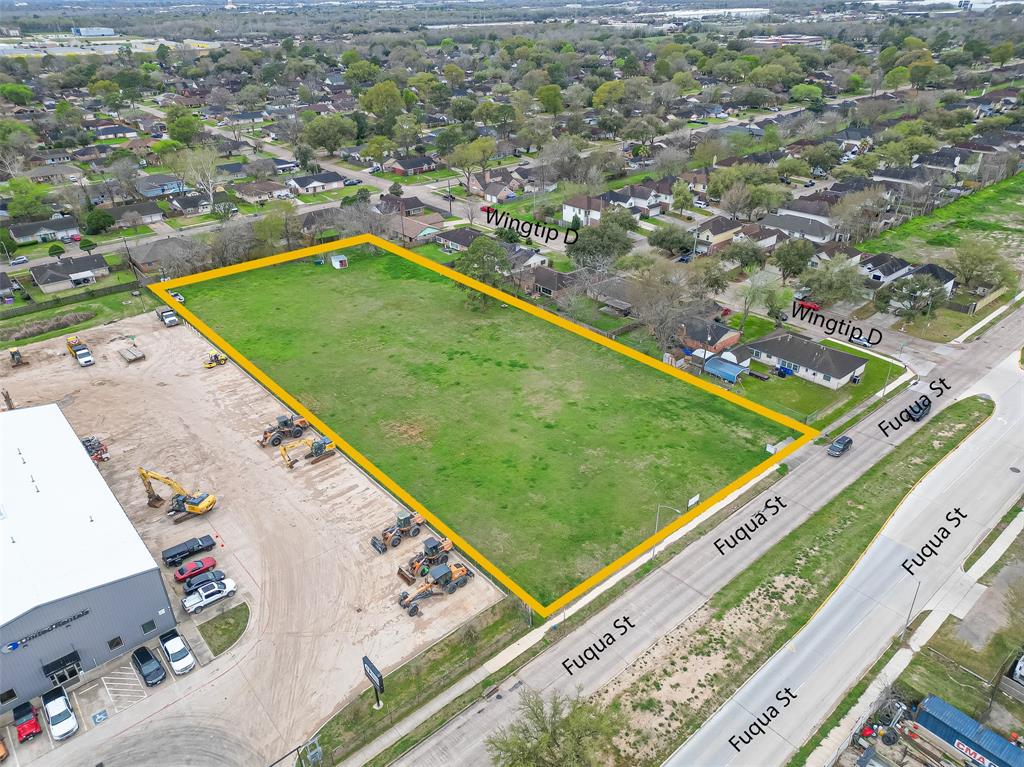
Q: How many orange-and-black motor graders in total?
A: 1